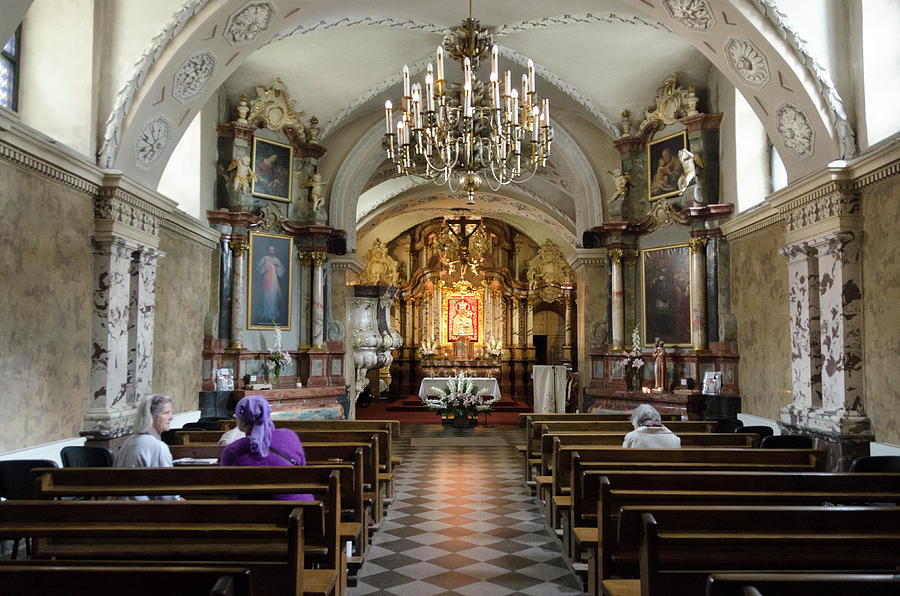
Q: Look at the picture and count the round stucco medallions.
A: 6